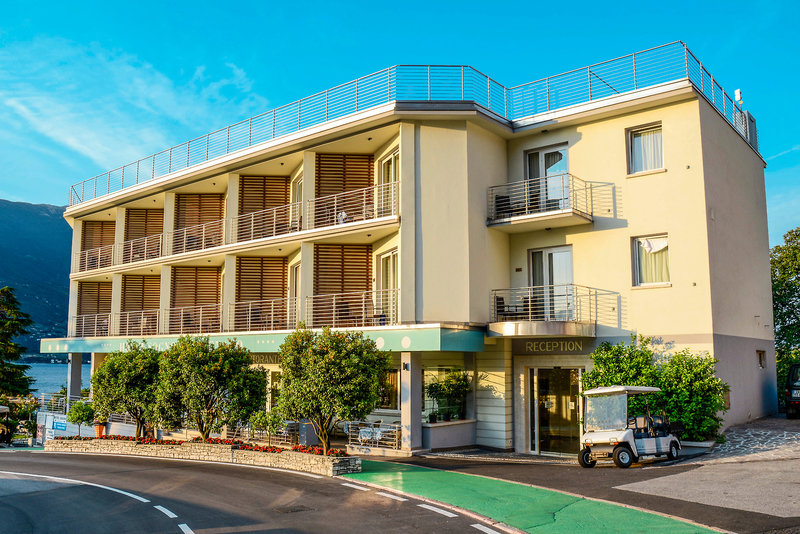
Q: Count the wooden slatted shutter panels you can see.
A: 10